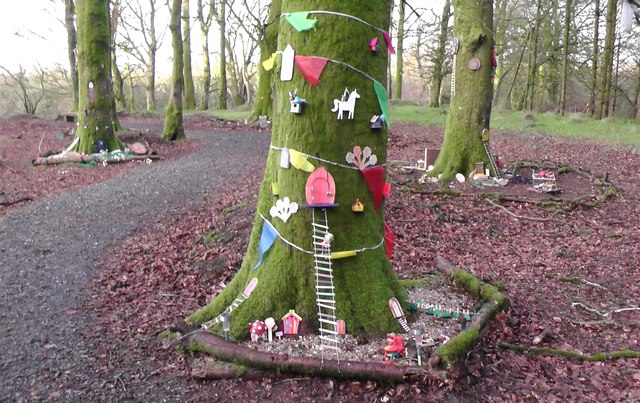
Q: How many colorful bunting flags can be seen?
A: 10